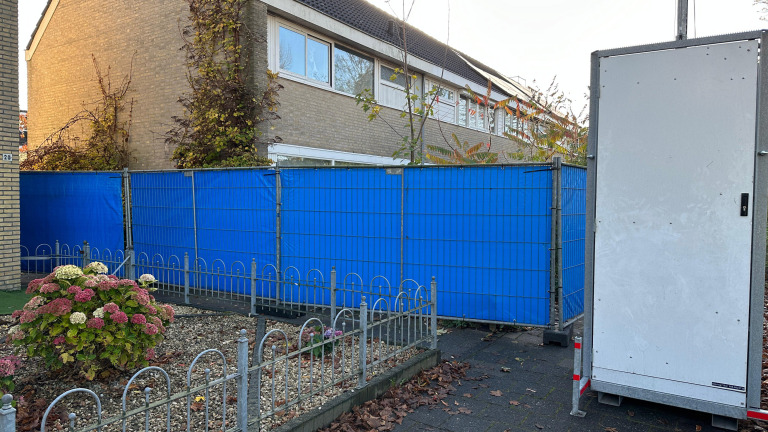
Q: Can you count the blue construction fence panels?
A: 4